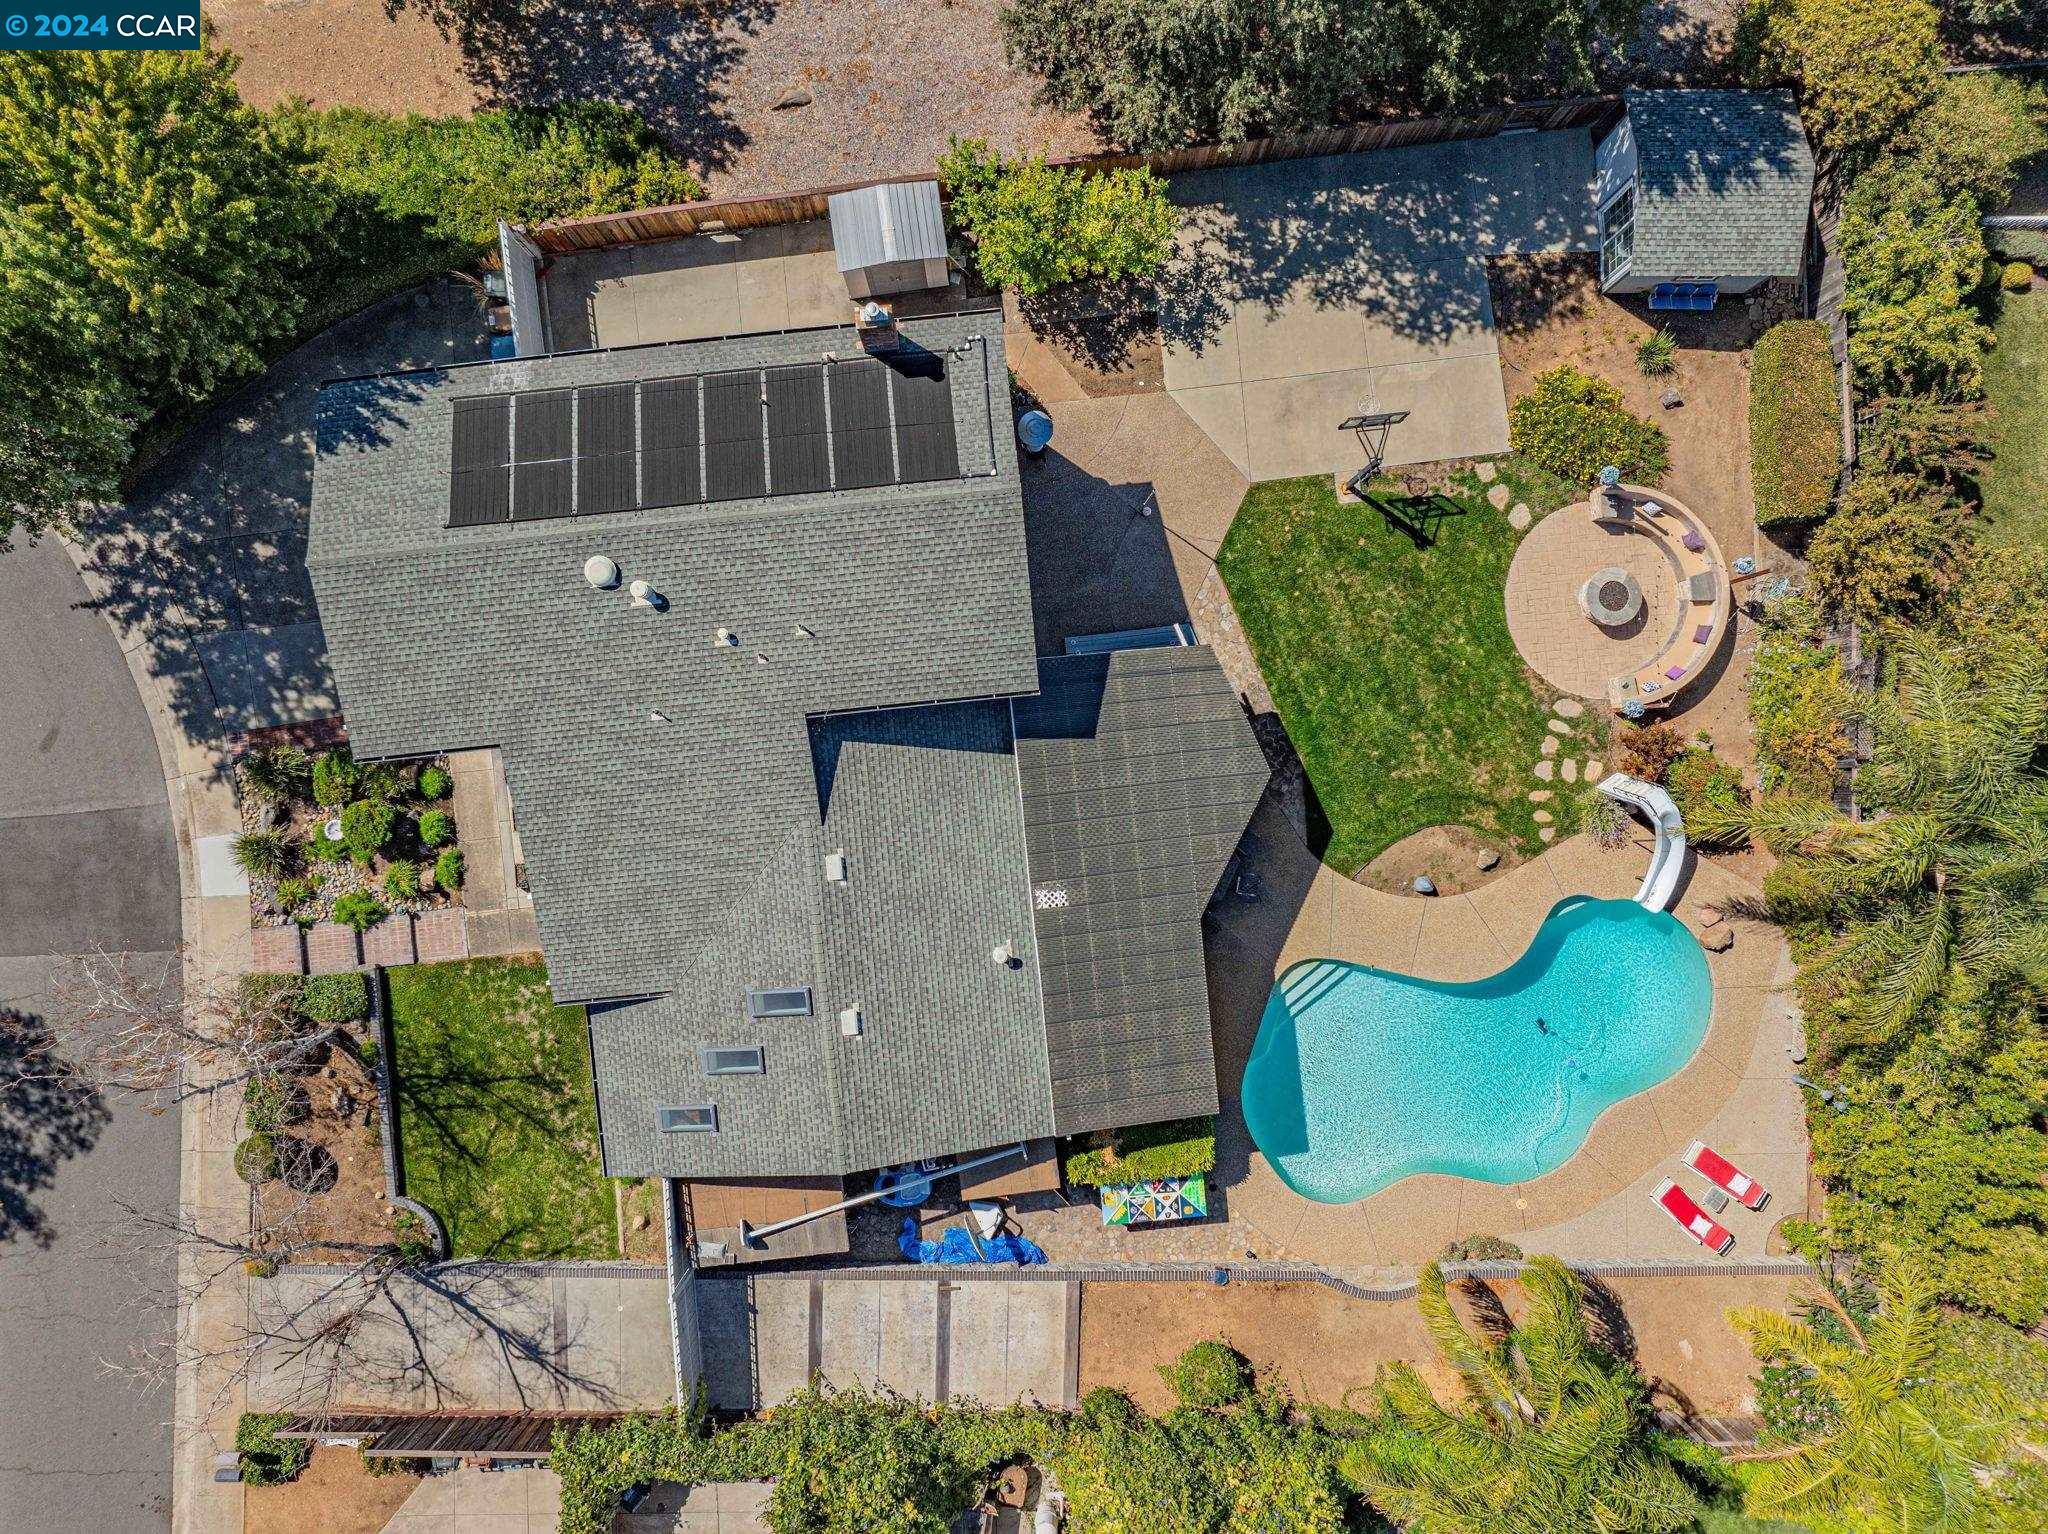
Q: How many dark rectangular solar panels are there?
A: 8